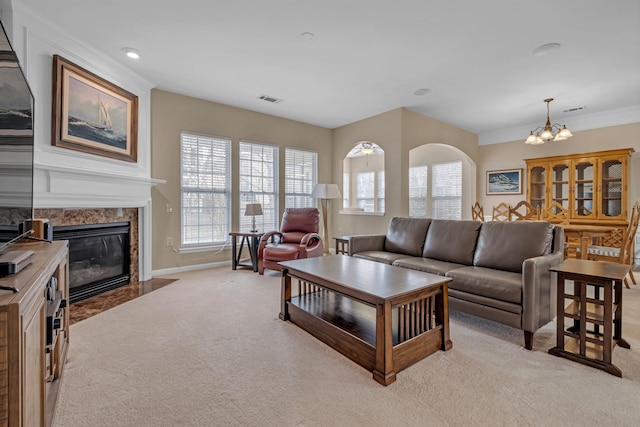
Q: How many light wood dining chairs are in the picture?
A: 5